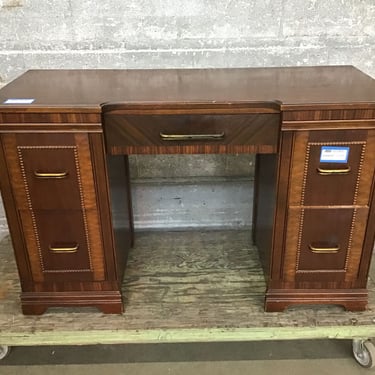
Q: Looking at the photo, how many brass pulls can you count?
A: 5